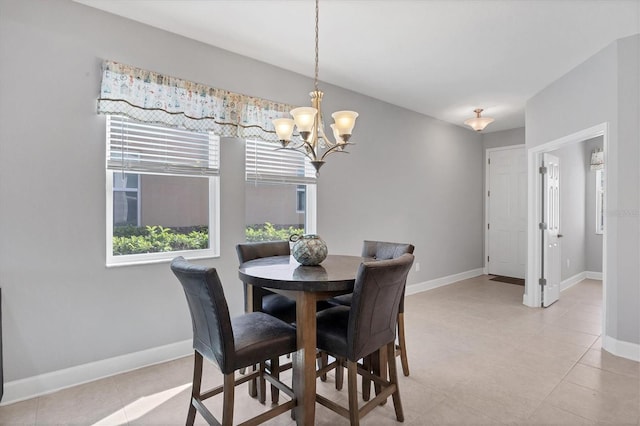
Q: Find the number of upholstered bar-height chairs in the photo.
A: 4